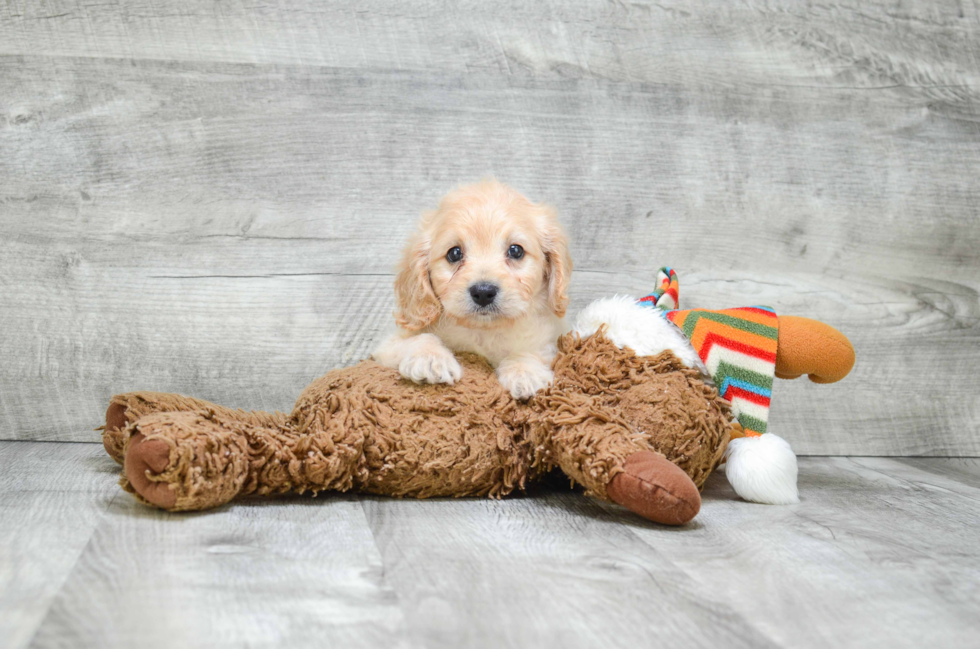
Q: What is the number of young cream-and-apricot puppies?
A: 1